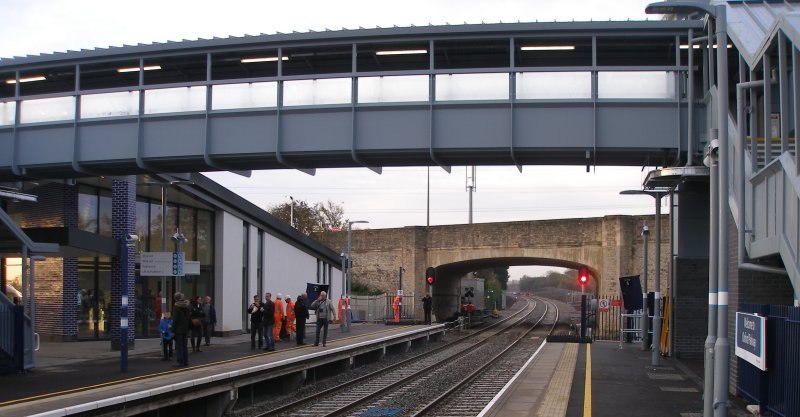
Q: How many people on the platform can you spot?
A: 13